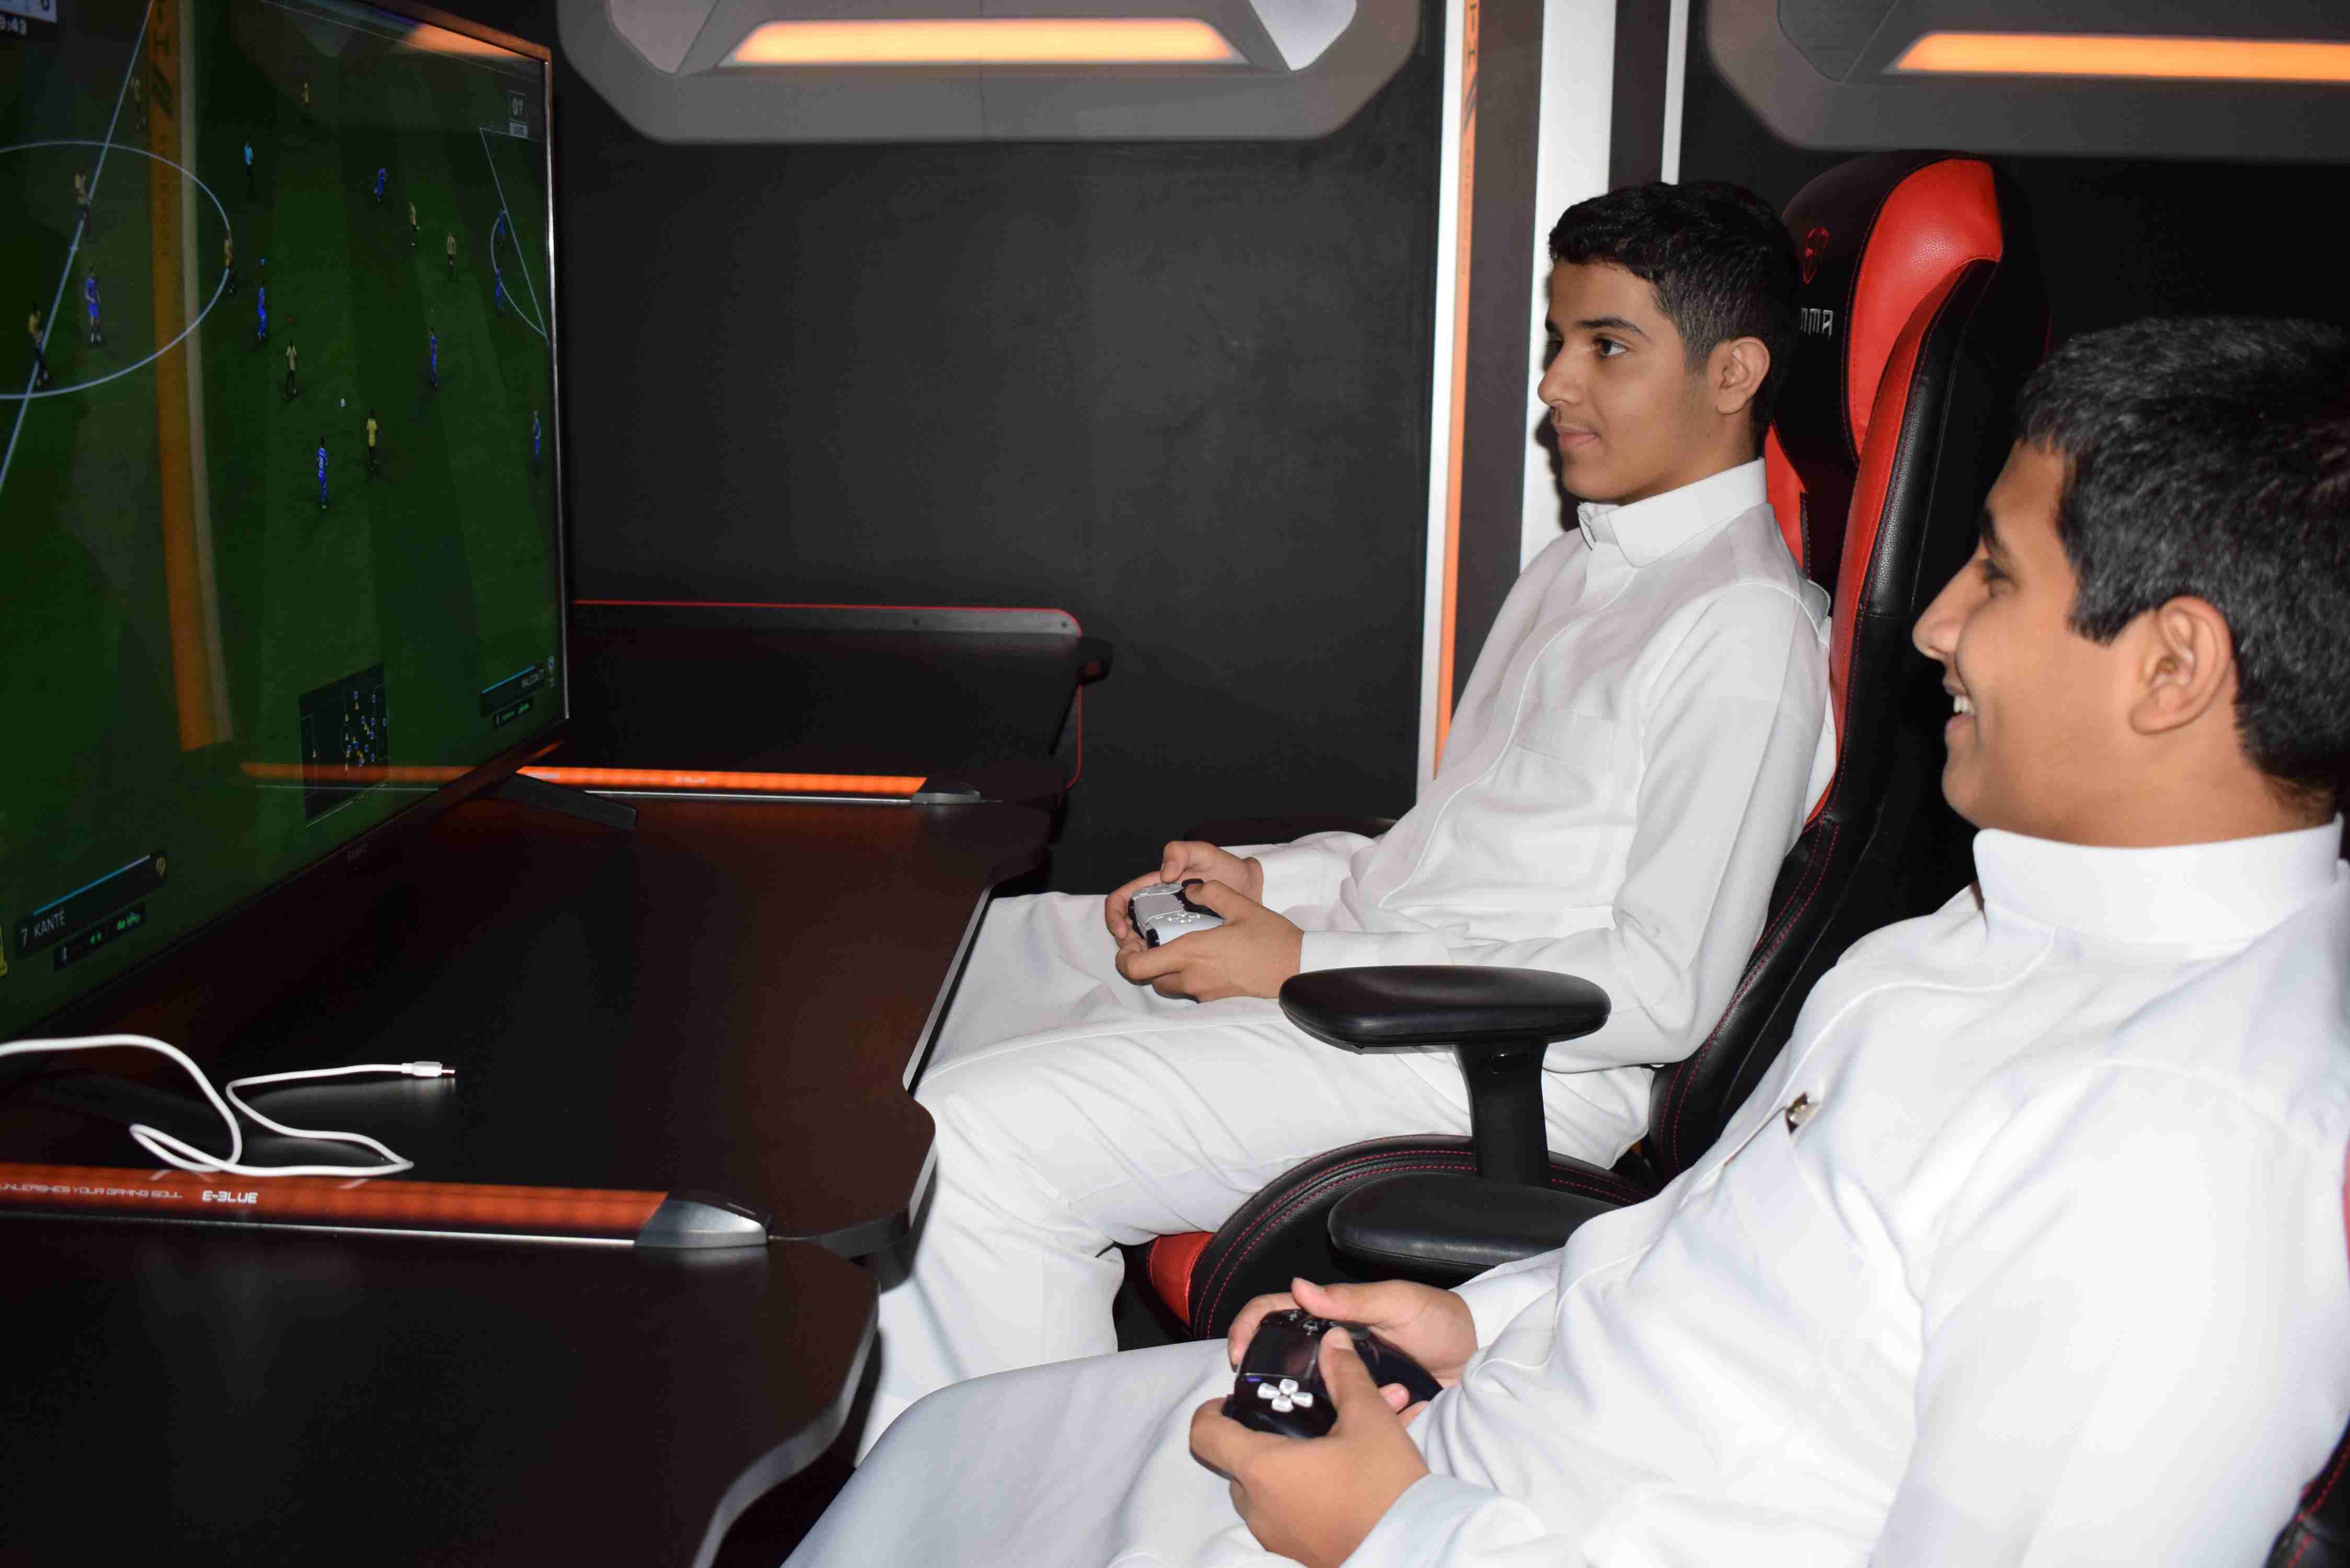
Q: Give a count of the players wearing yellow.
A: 9